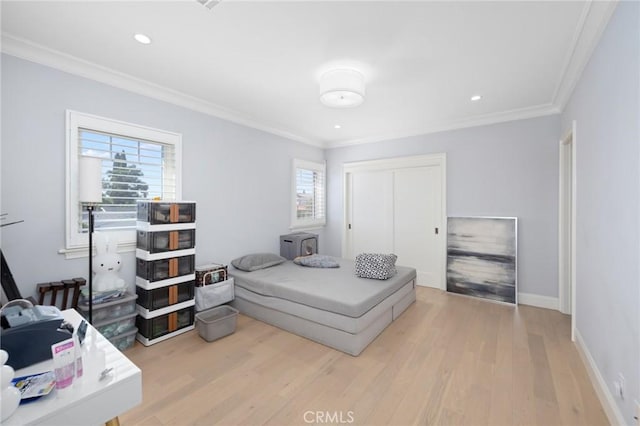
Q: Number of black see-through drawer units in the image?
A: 5